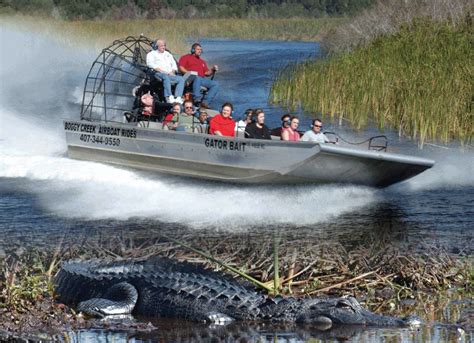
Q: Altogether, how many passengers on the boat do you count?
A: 11